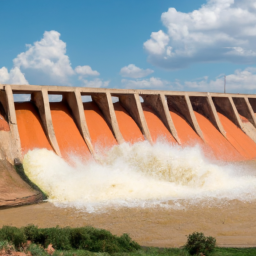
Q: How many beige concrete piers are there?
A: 10